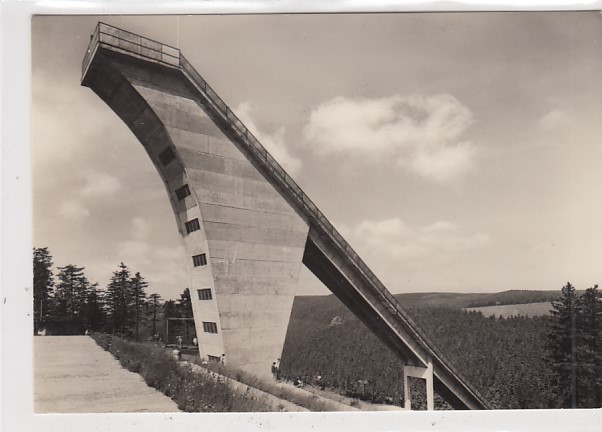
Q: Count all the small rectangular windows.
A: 7